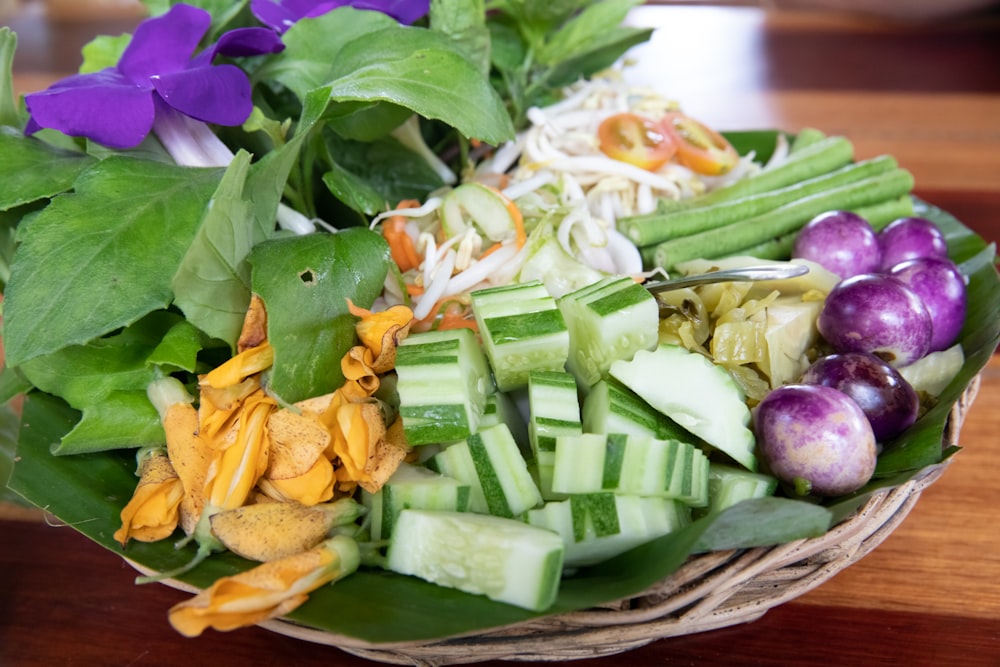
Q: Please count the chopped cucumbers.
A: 13